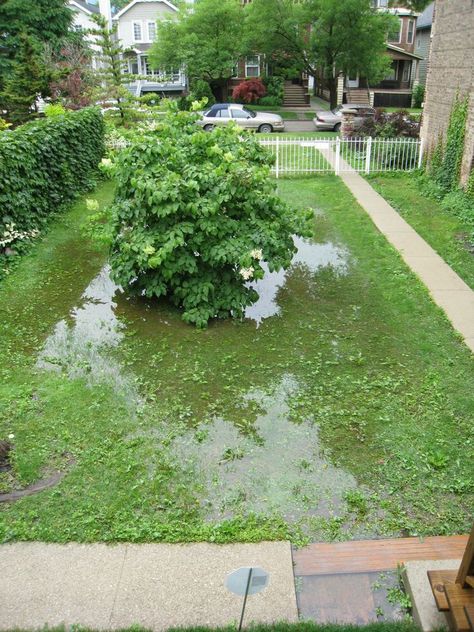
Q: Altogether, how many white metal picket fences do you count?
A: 1